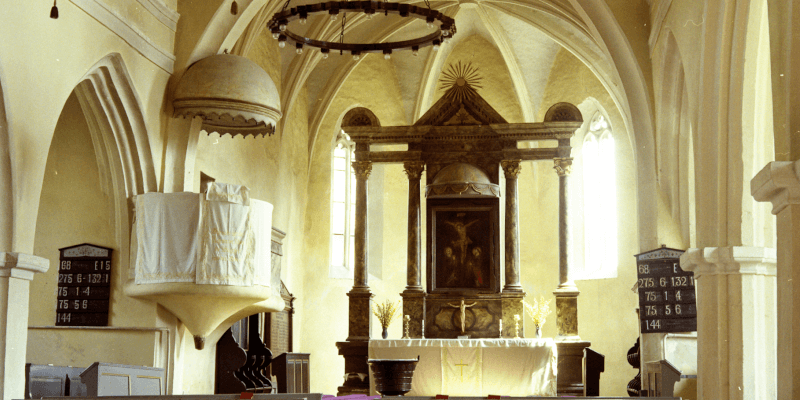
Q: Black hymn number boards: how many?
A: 2